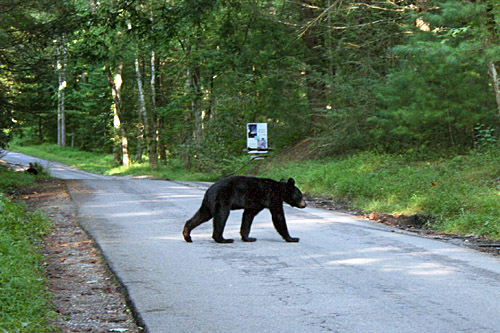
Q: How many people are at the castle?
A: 0